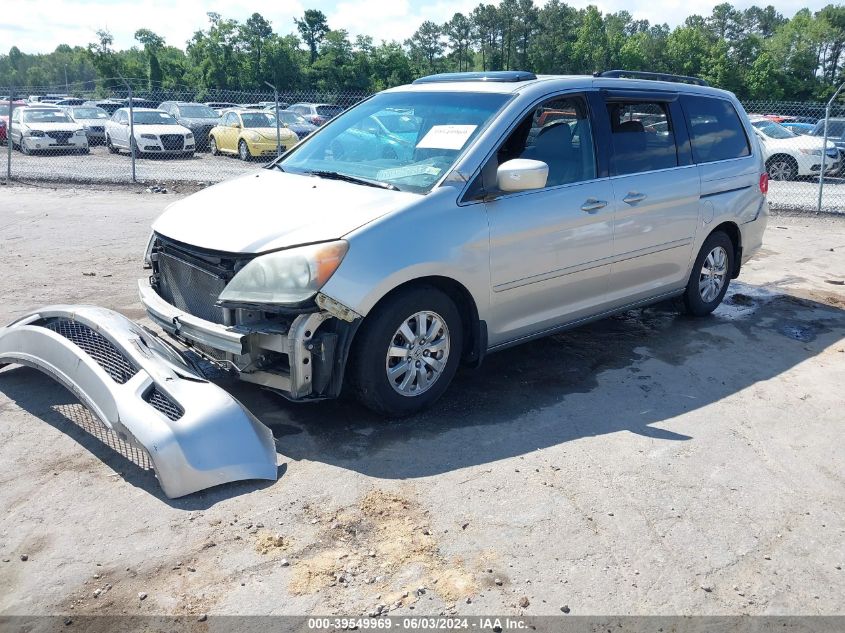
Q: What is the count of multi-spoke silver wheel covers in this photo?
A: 2